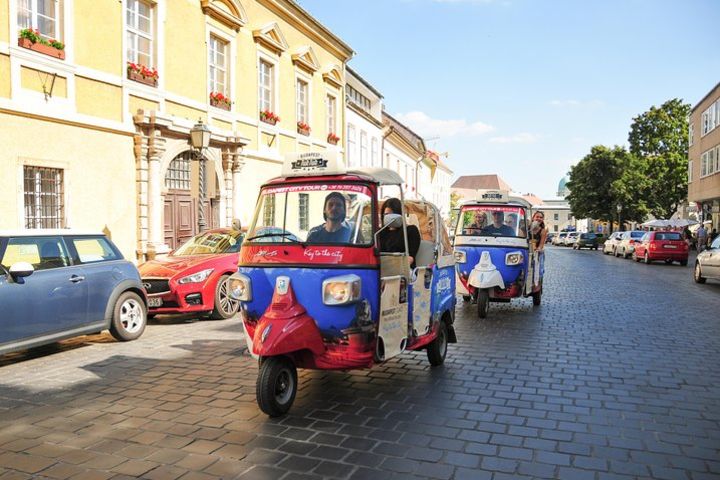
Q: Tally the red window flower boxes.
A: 6